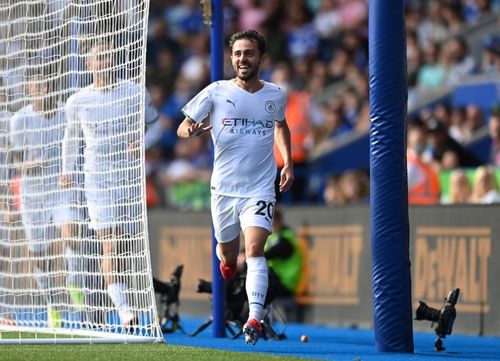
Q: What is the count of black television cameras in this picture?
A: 3